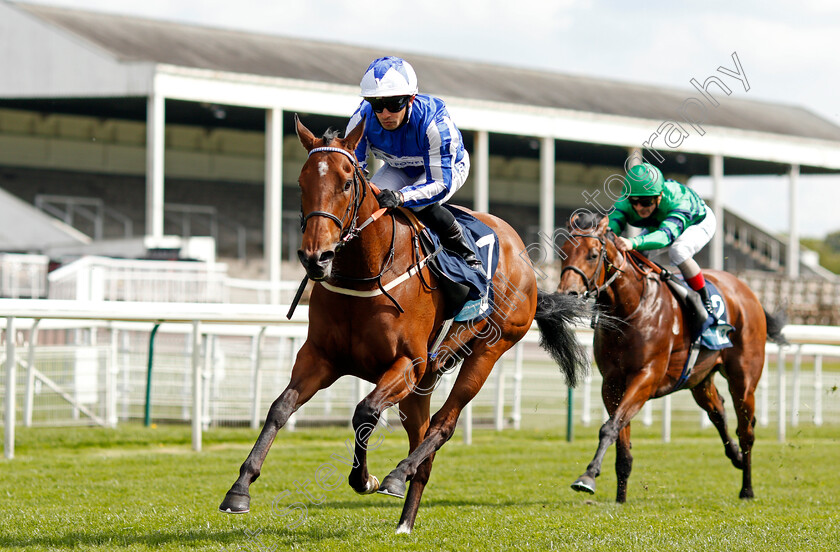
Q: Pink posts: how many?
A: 0